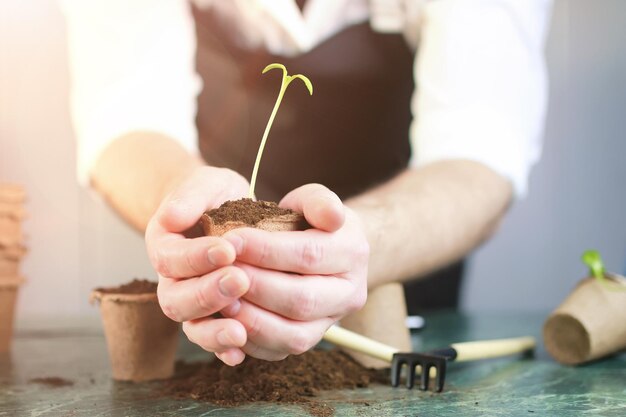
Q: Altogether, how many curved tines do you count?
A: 4